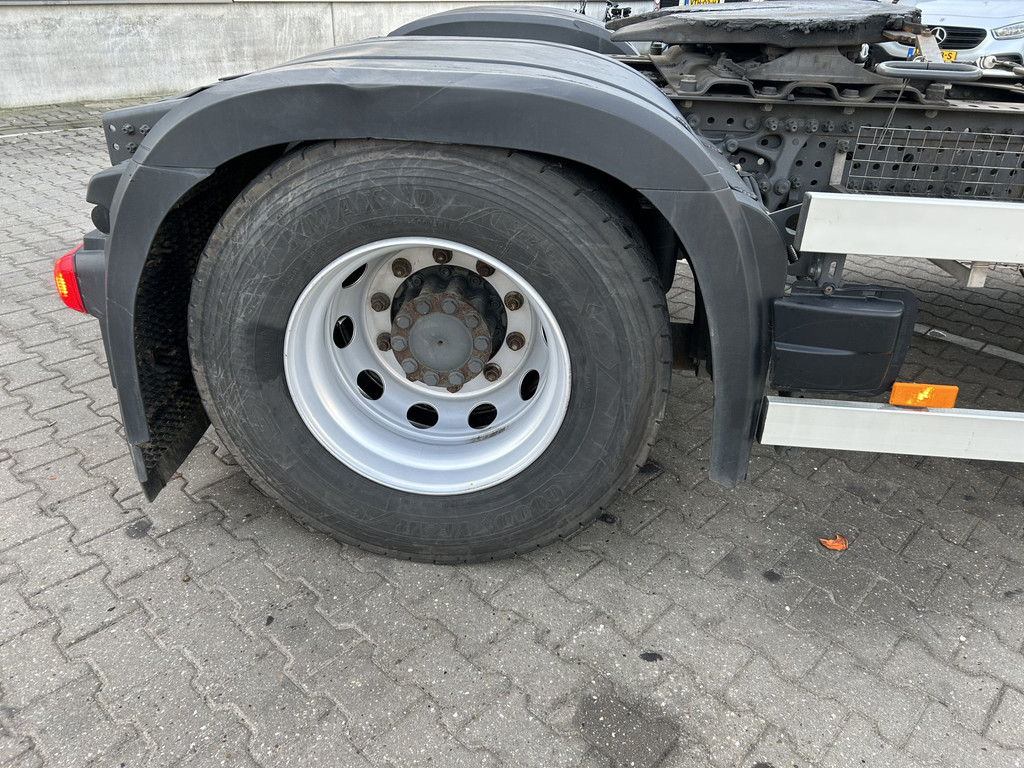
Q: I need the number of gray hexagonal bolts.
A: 10